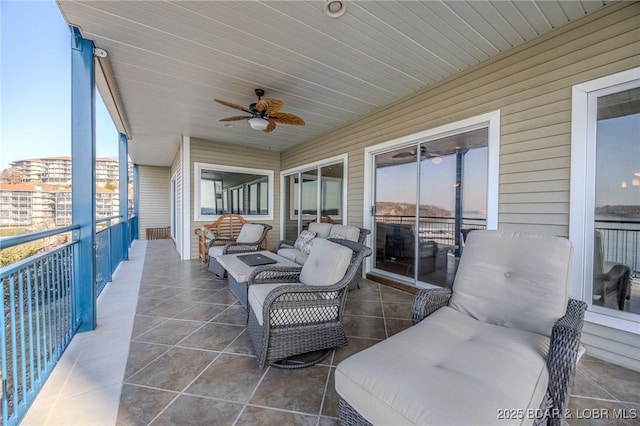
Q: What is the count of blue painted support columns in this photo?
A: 3